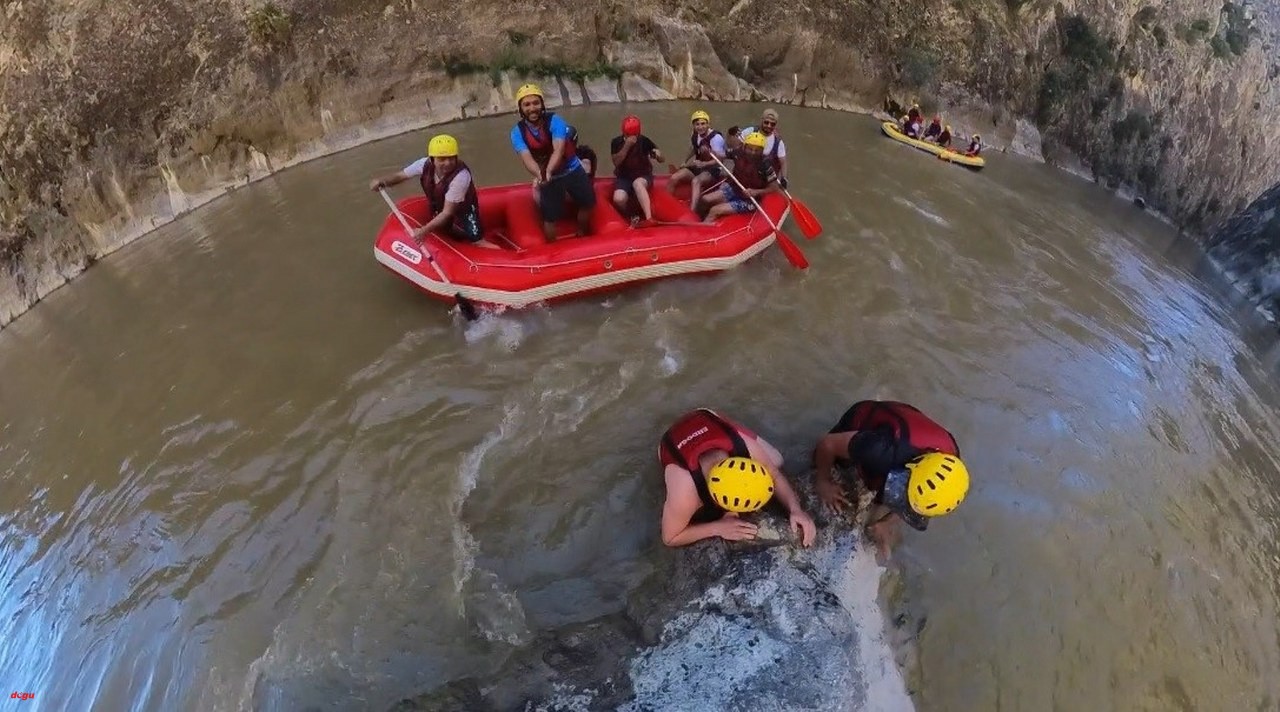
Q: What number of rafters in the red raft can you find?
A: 7